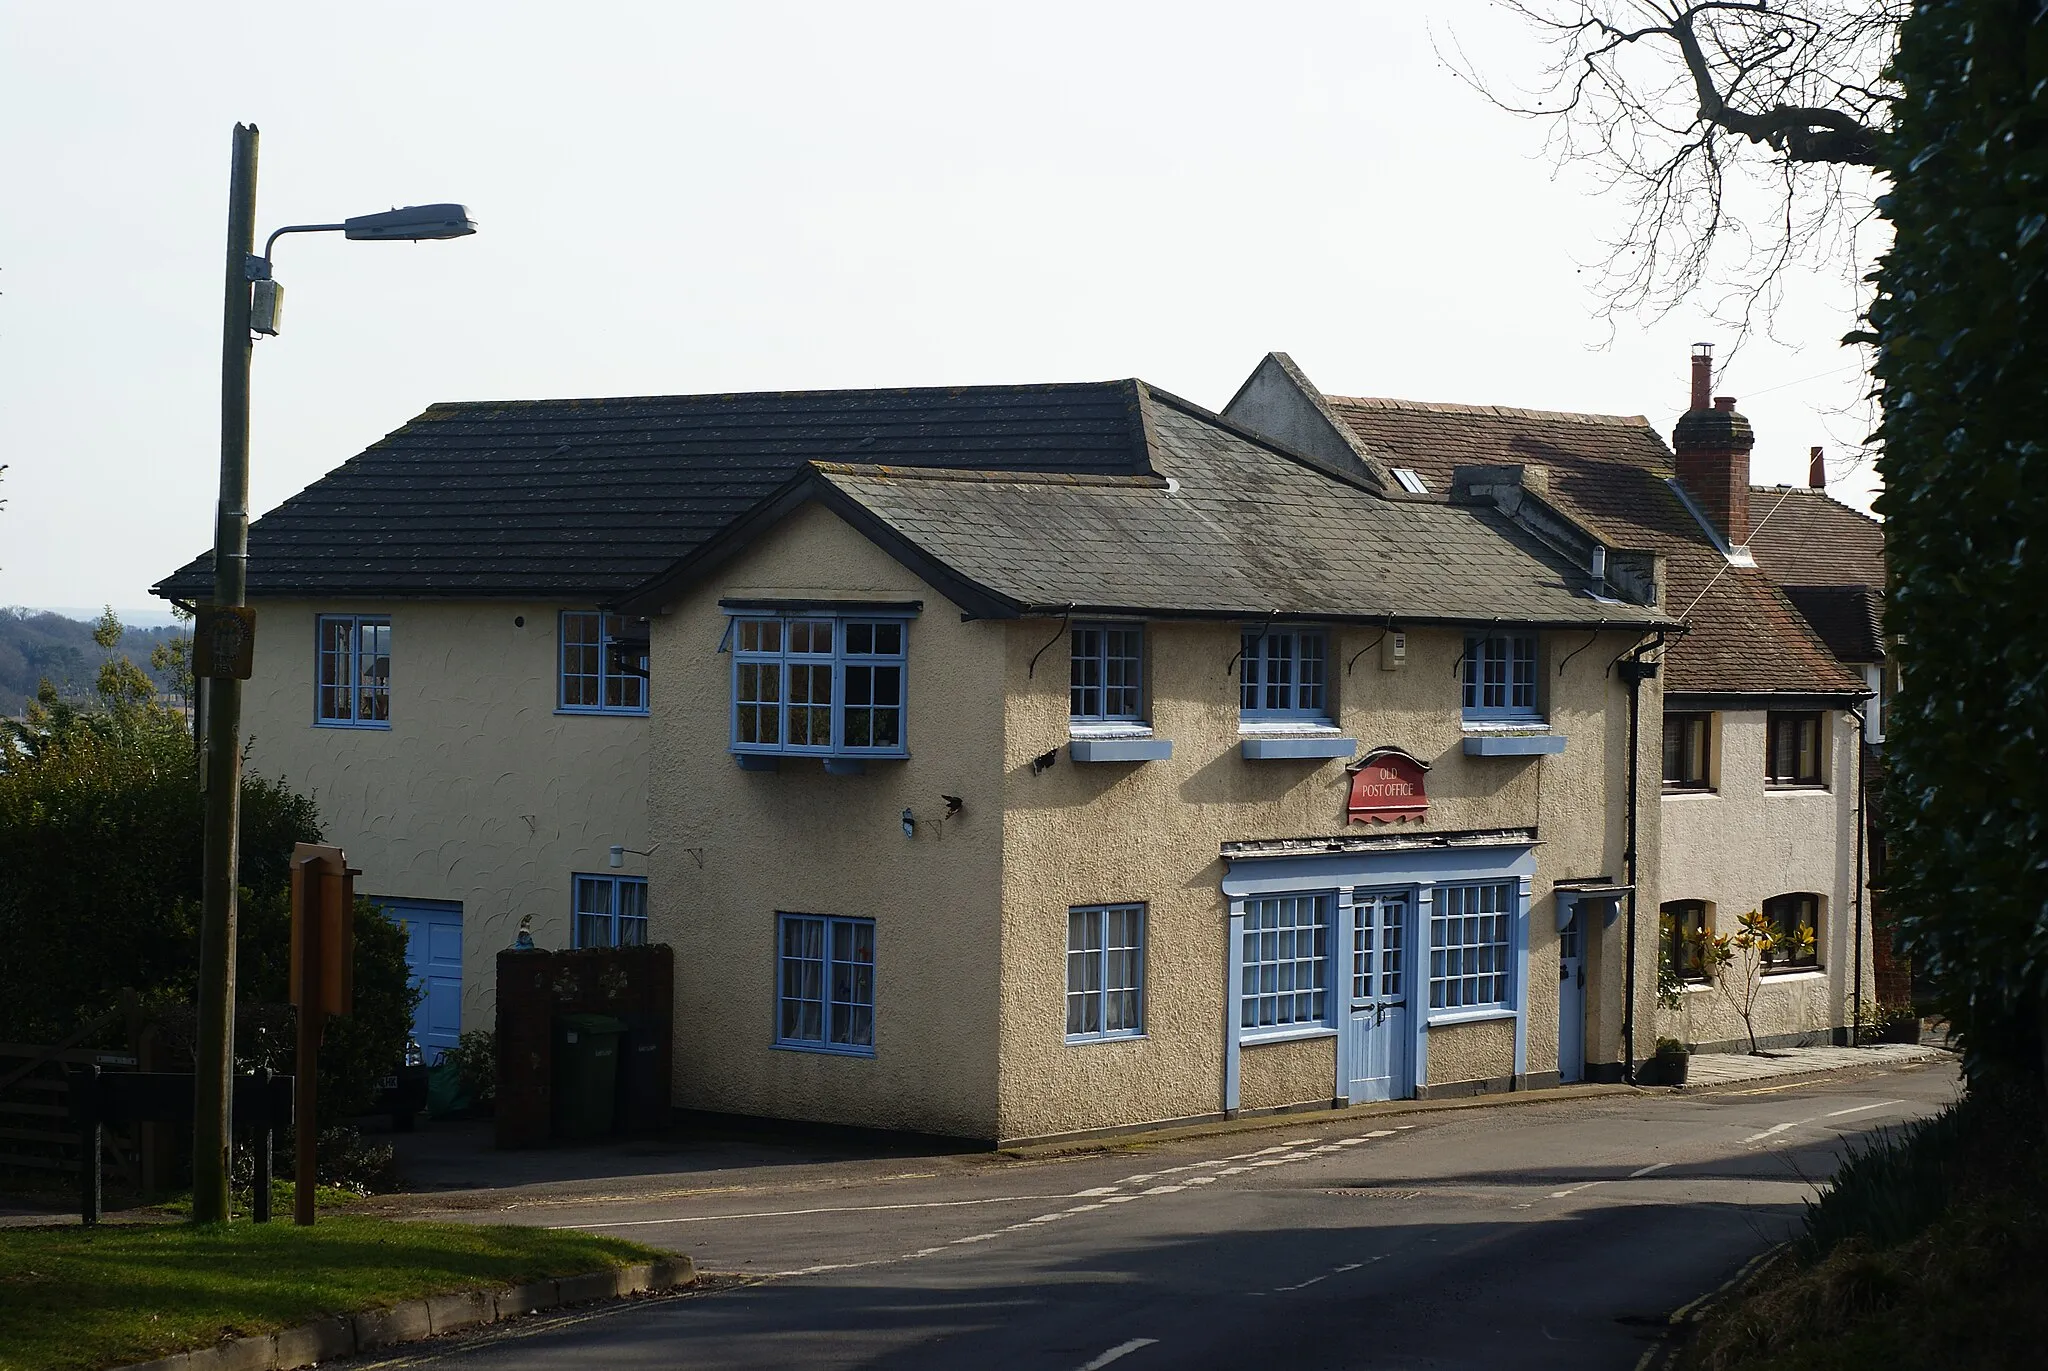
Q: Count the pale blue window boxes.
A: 3